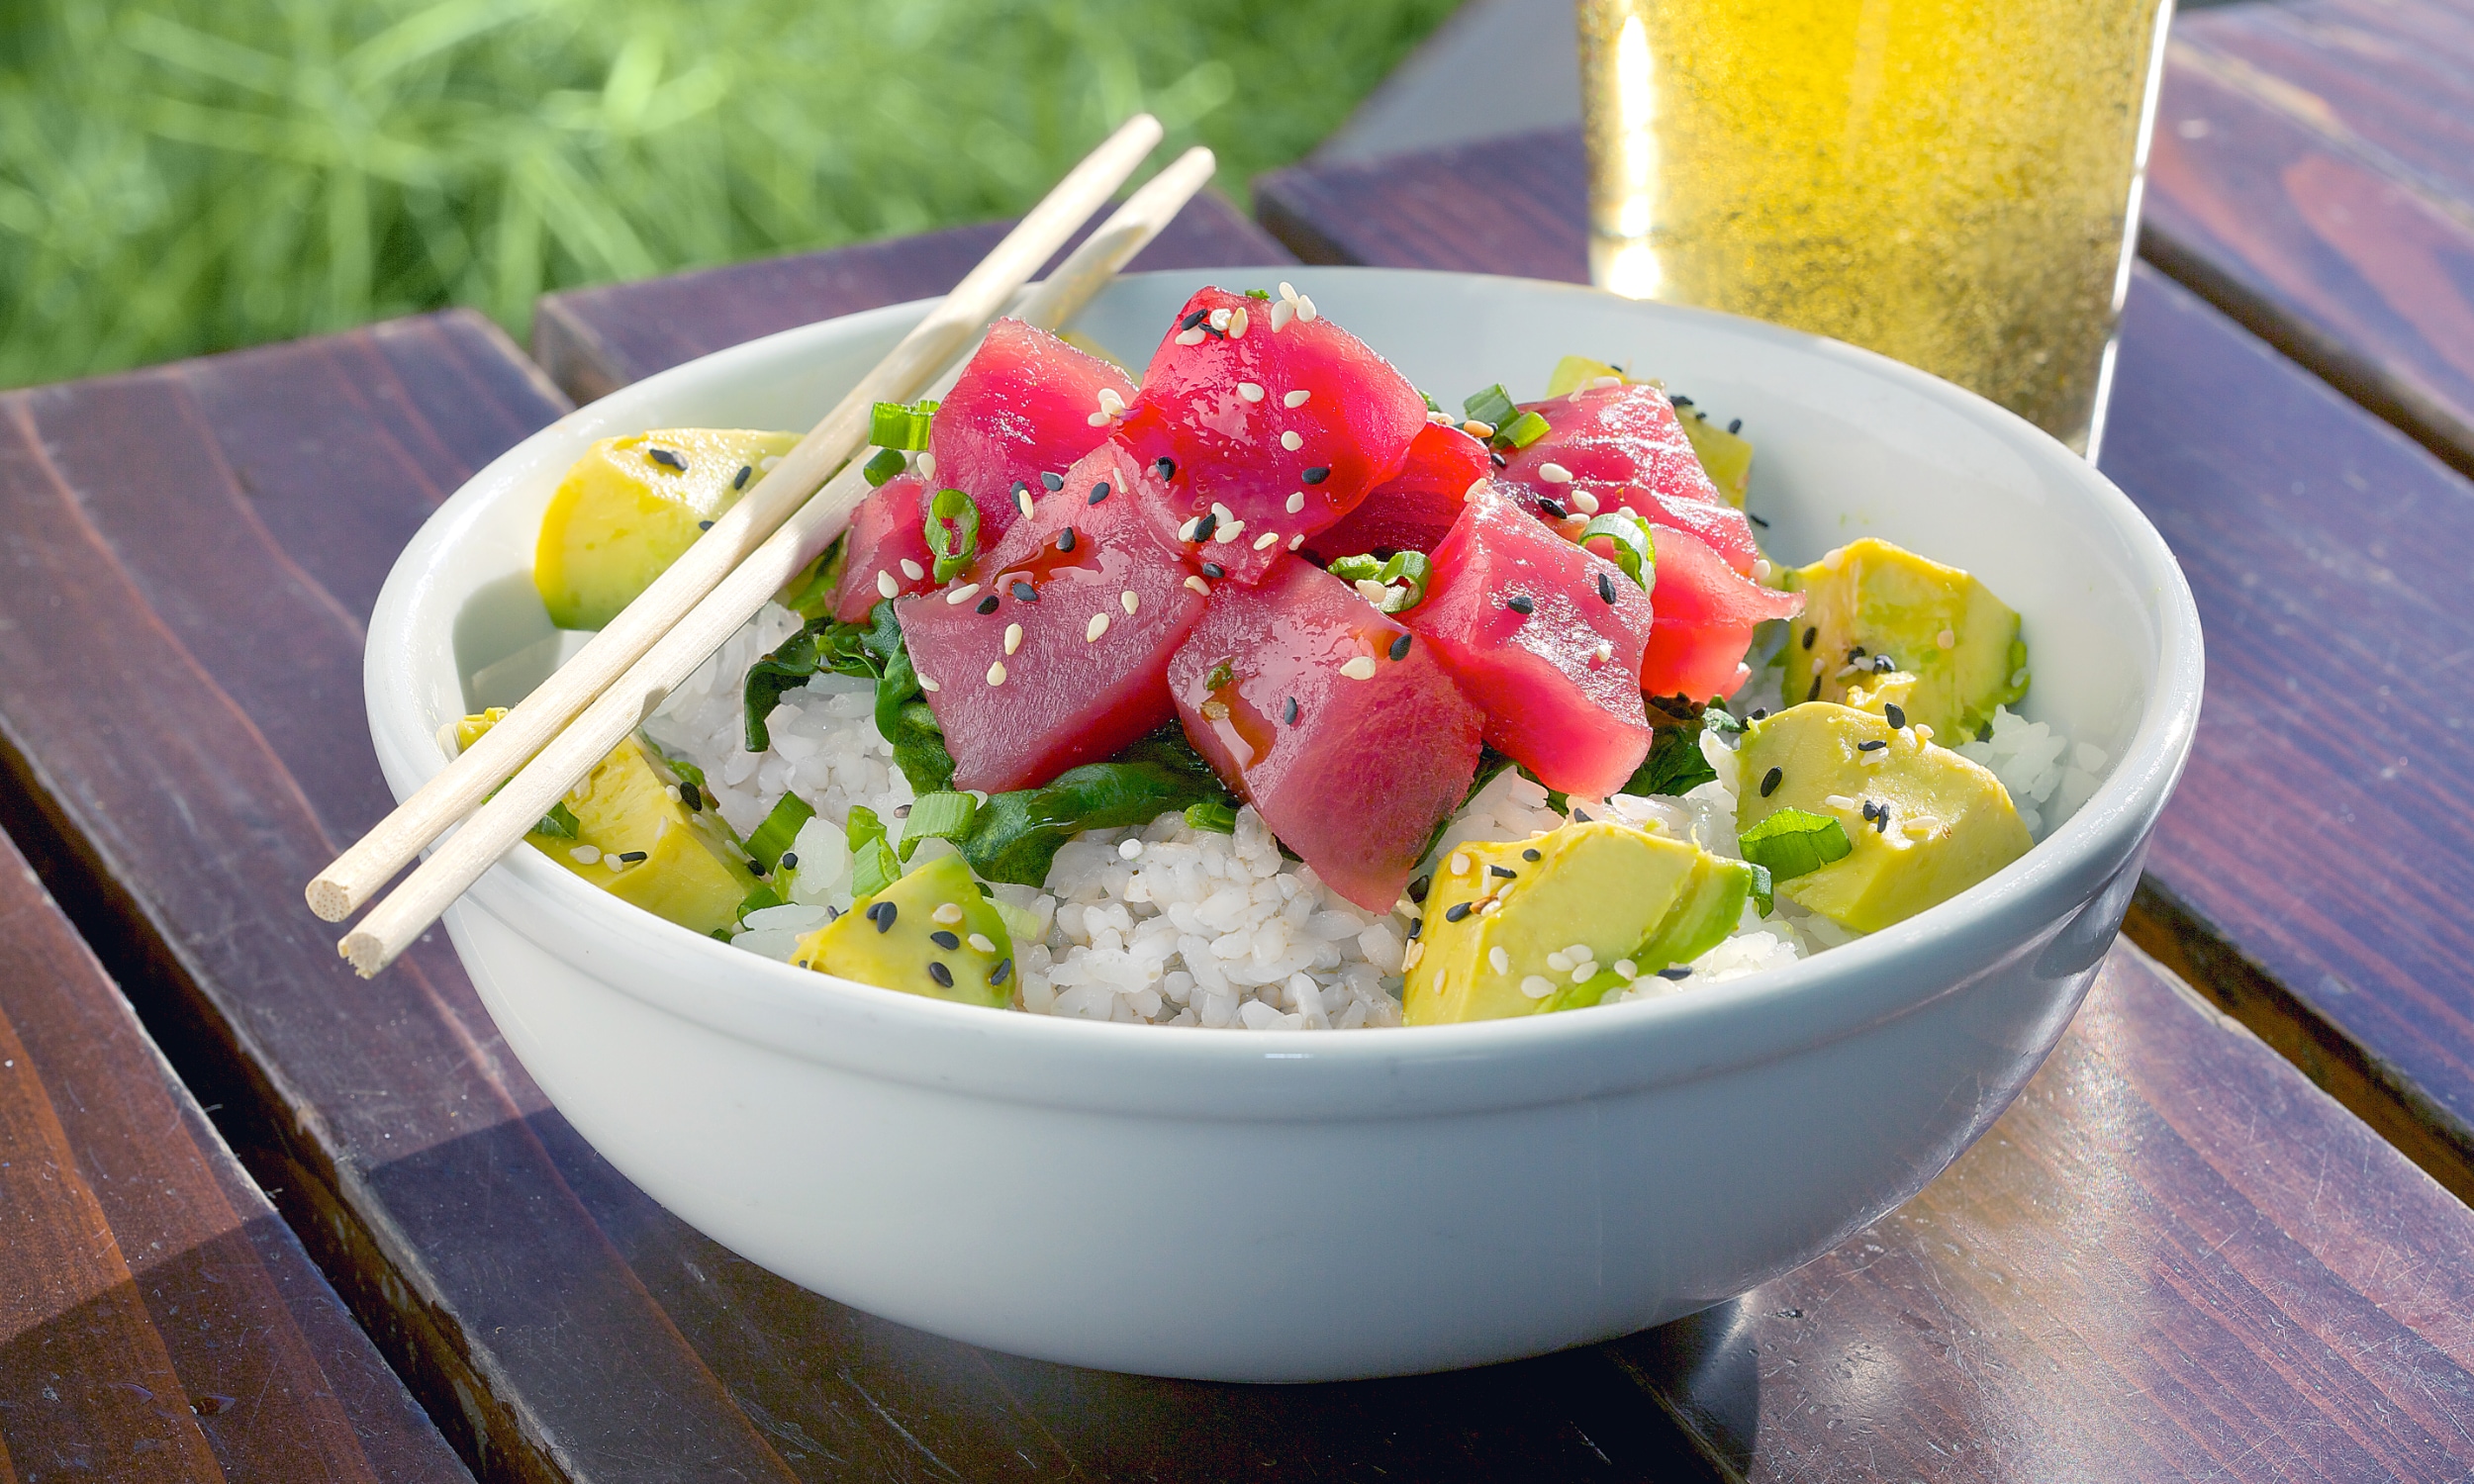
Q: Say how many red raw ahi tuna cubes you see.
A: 9